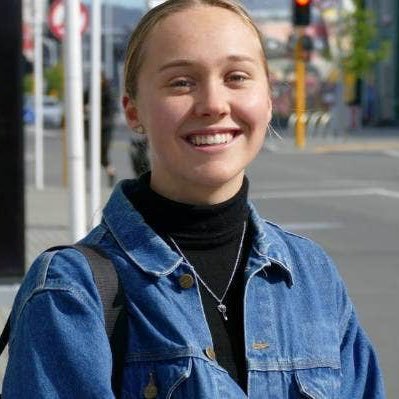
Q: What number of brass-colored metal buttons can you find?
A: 3